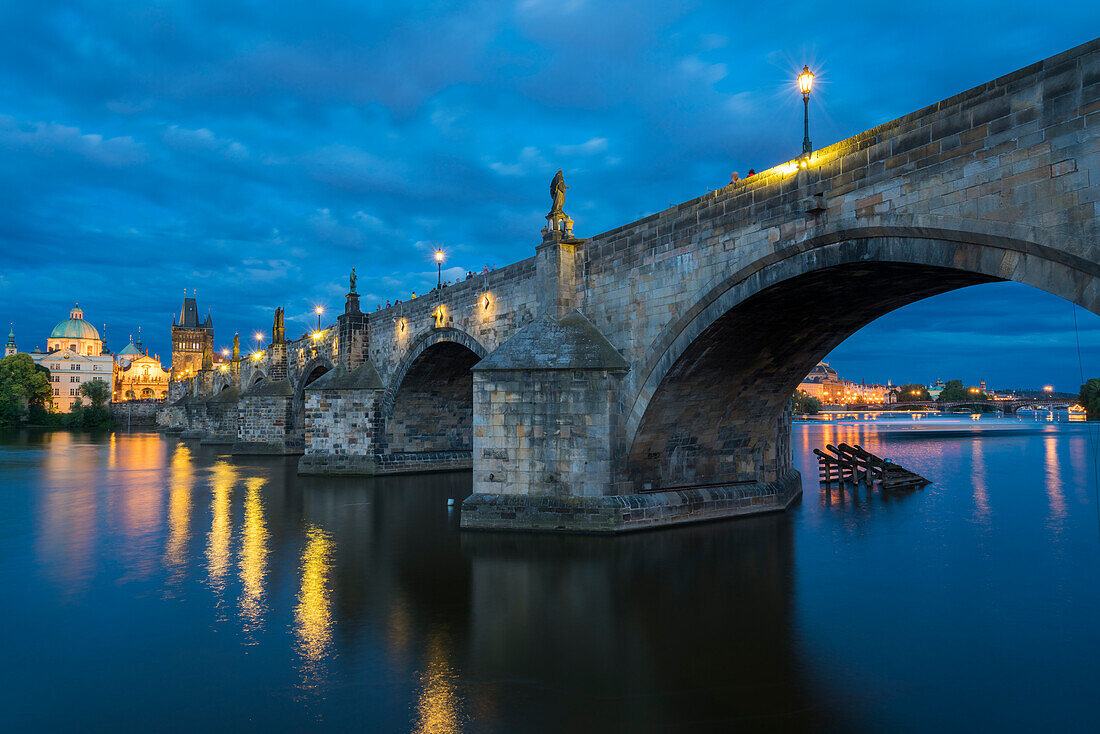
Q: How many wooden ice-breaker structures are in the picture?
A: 1